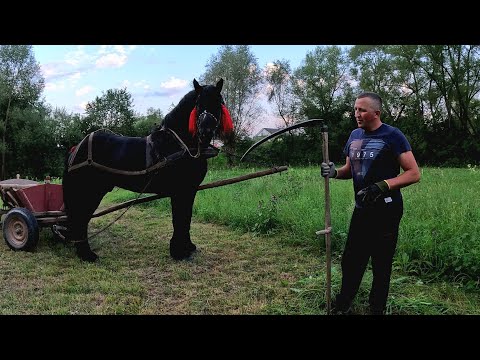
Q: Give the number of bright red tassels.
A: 2